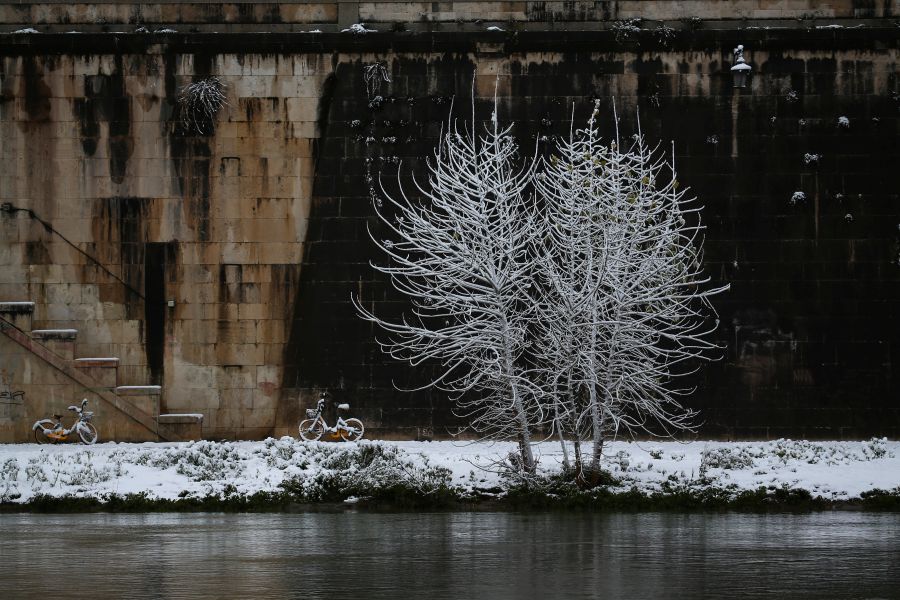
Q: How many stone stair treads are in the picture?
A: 5